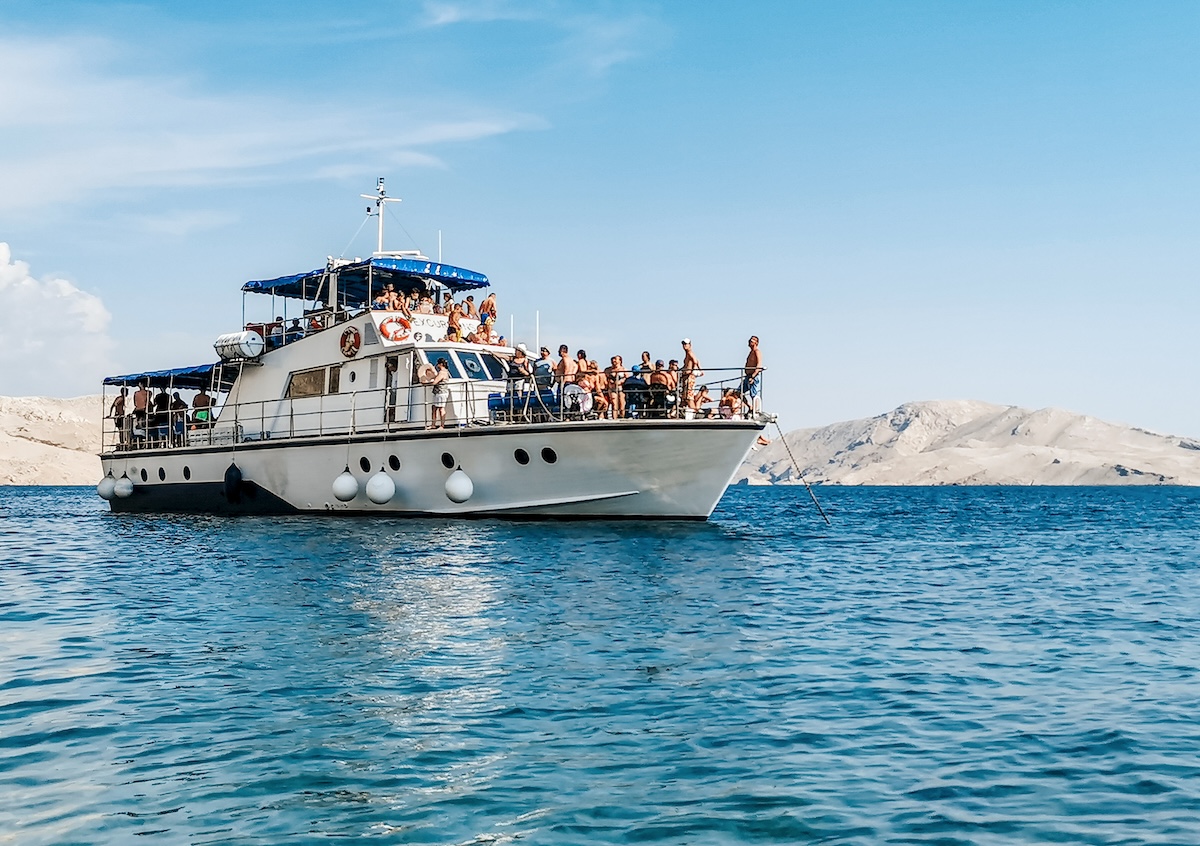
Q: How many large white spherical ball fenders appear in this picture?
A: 5